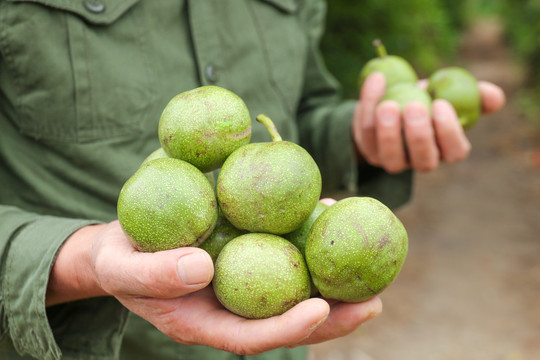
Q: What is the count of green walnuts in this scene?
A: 11